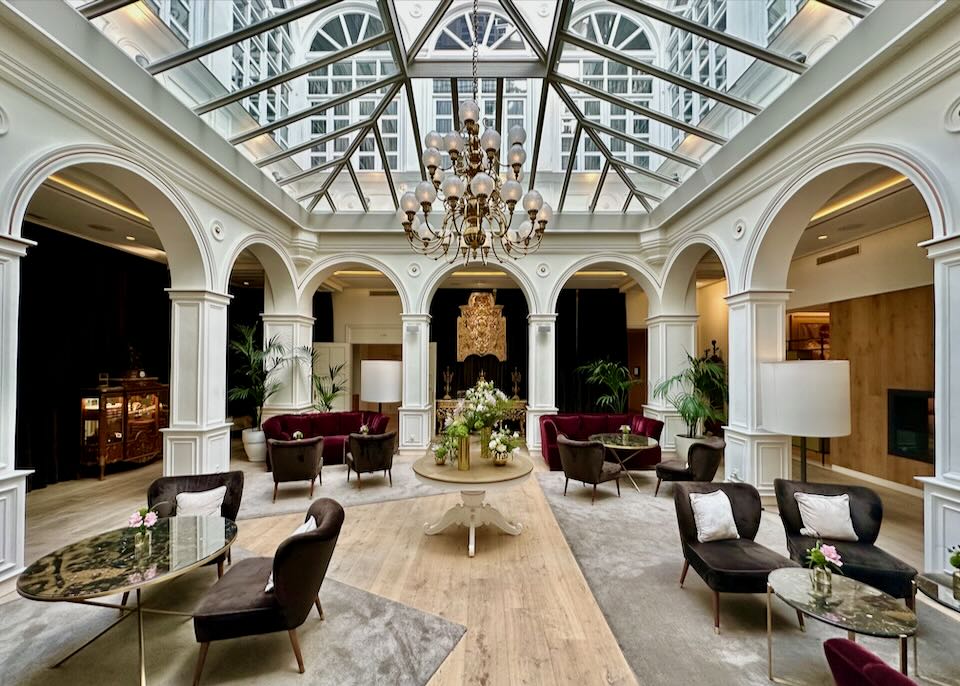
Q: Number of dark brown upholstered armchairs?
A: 8